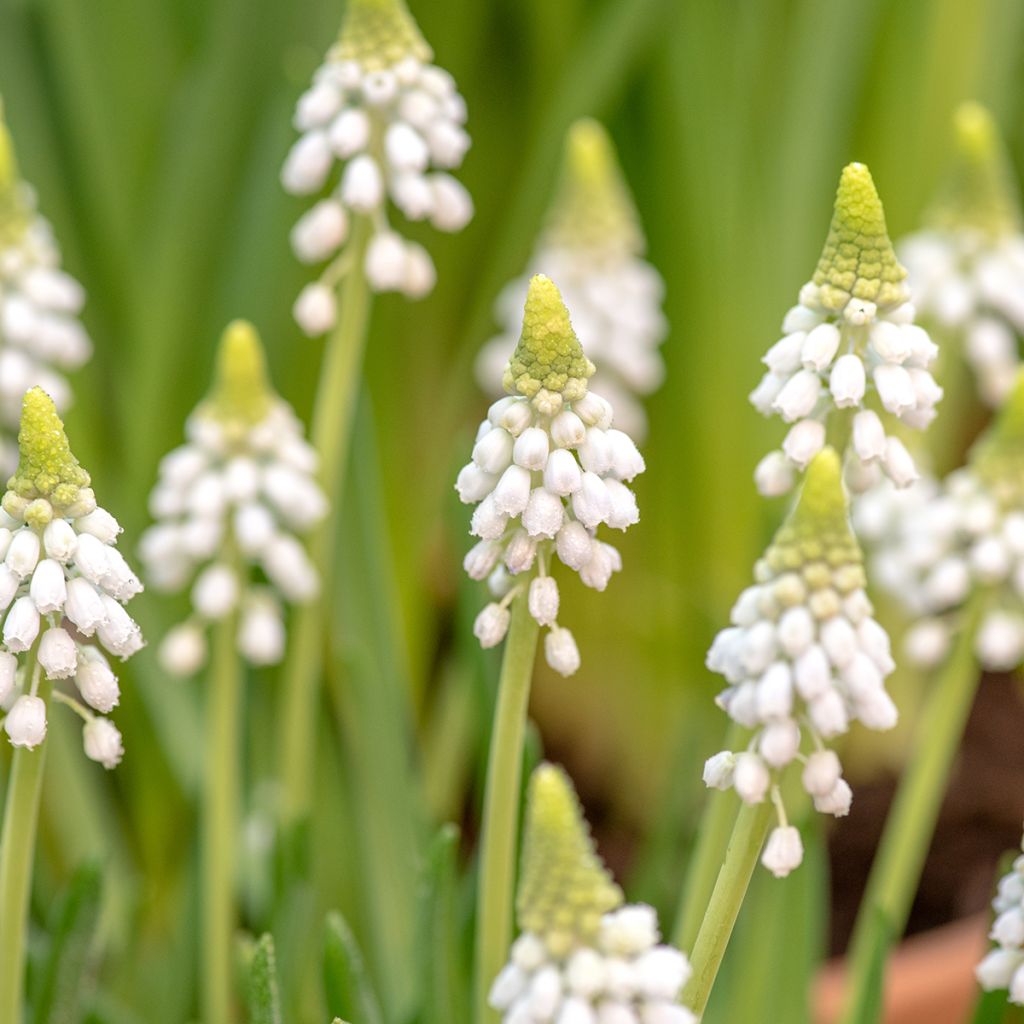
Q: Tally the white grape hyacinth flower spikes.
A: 12